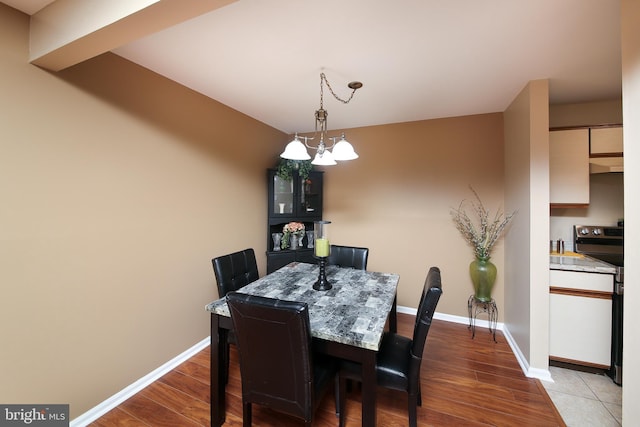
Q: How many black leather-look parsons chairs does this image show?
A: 4